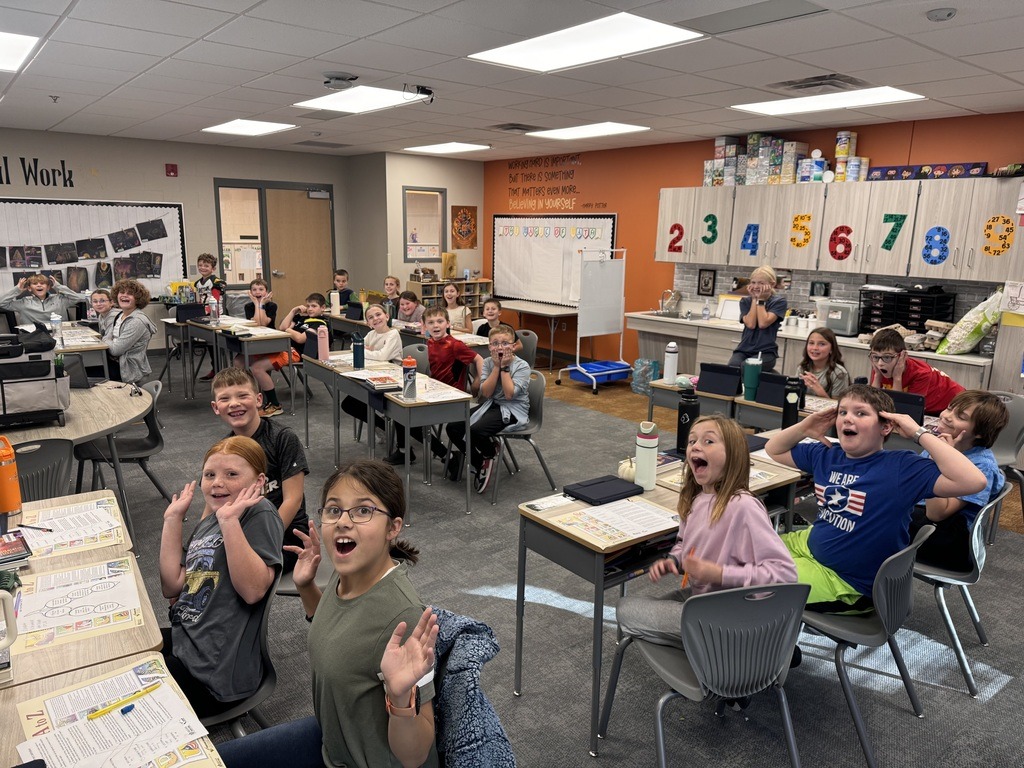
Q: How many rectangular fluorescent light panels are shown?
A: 7